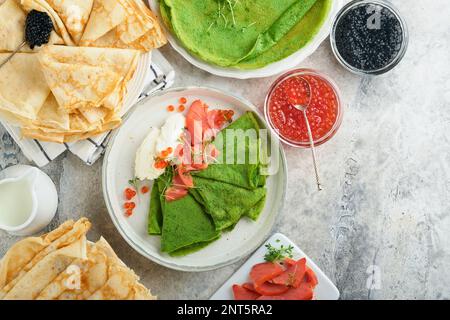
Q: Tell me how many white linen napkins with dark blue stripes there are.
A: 1